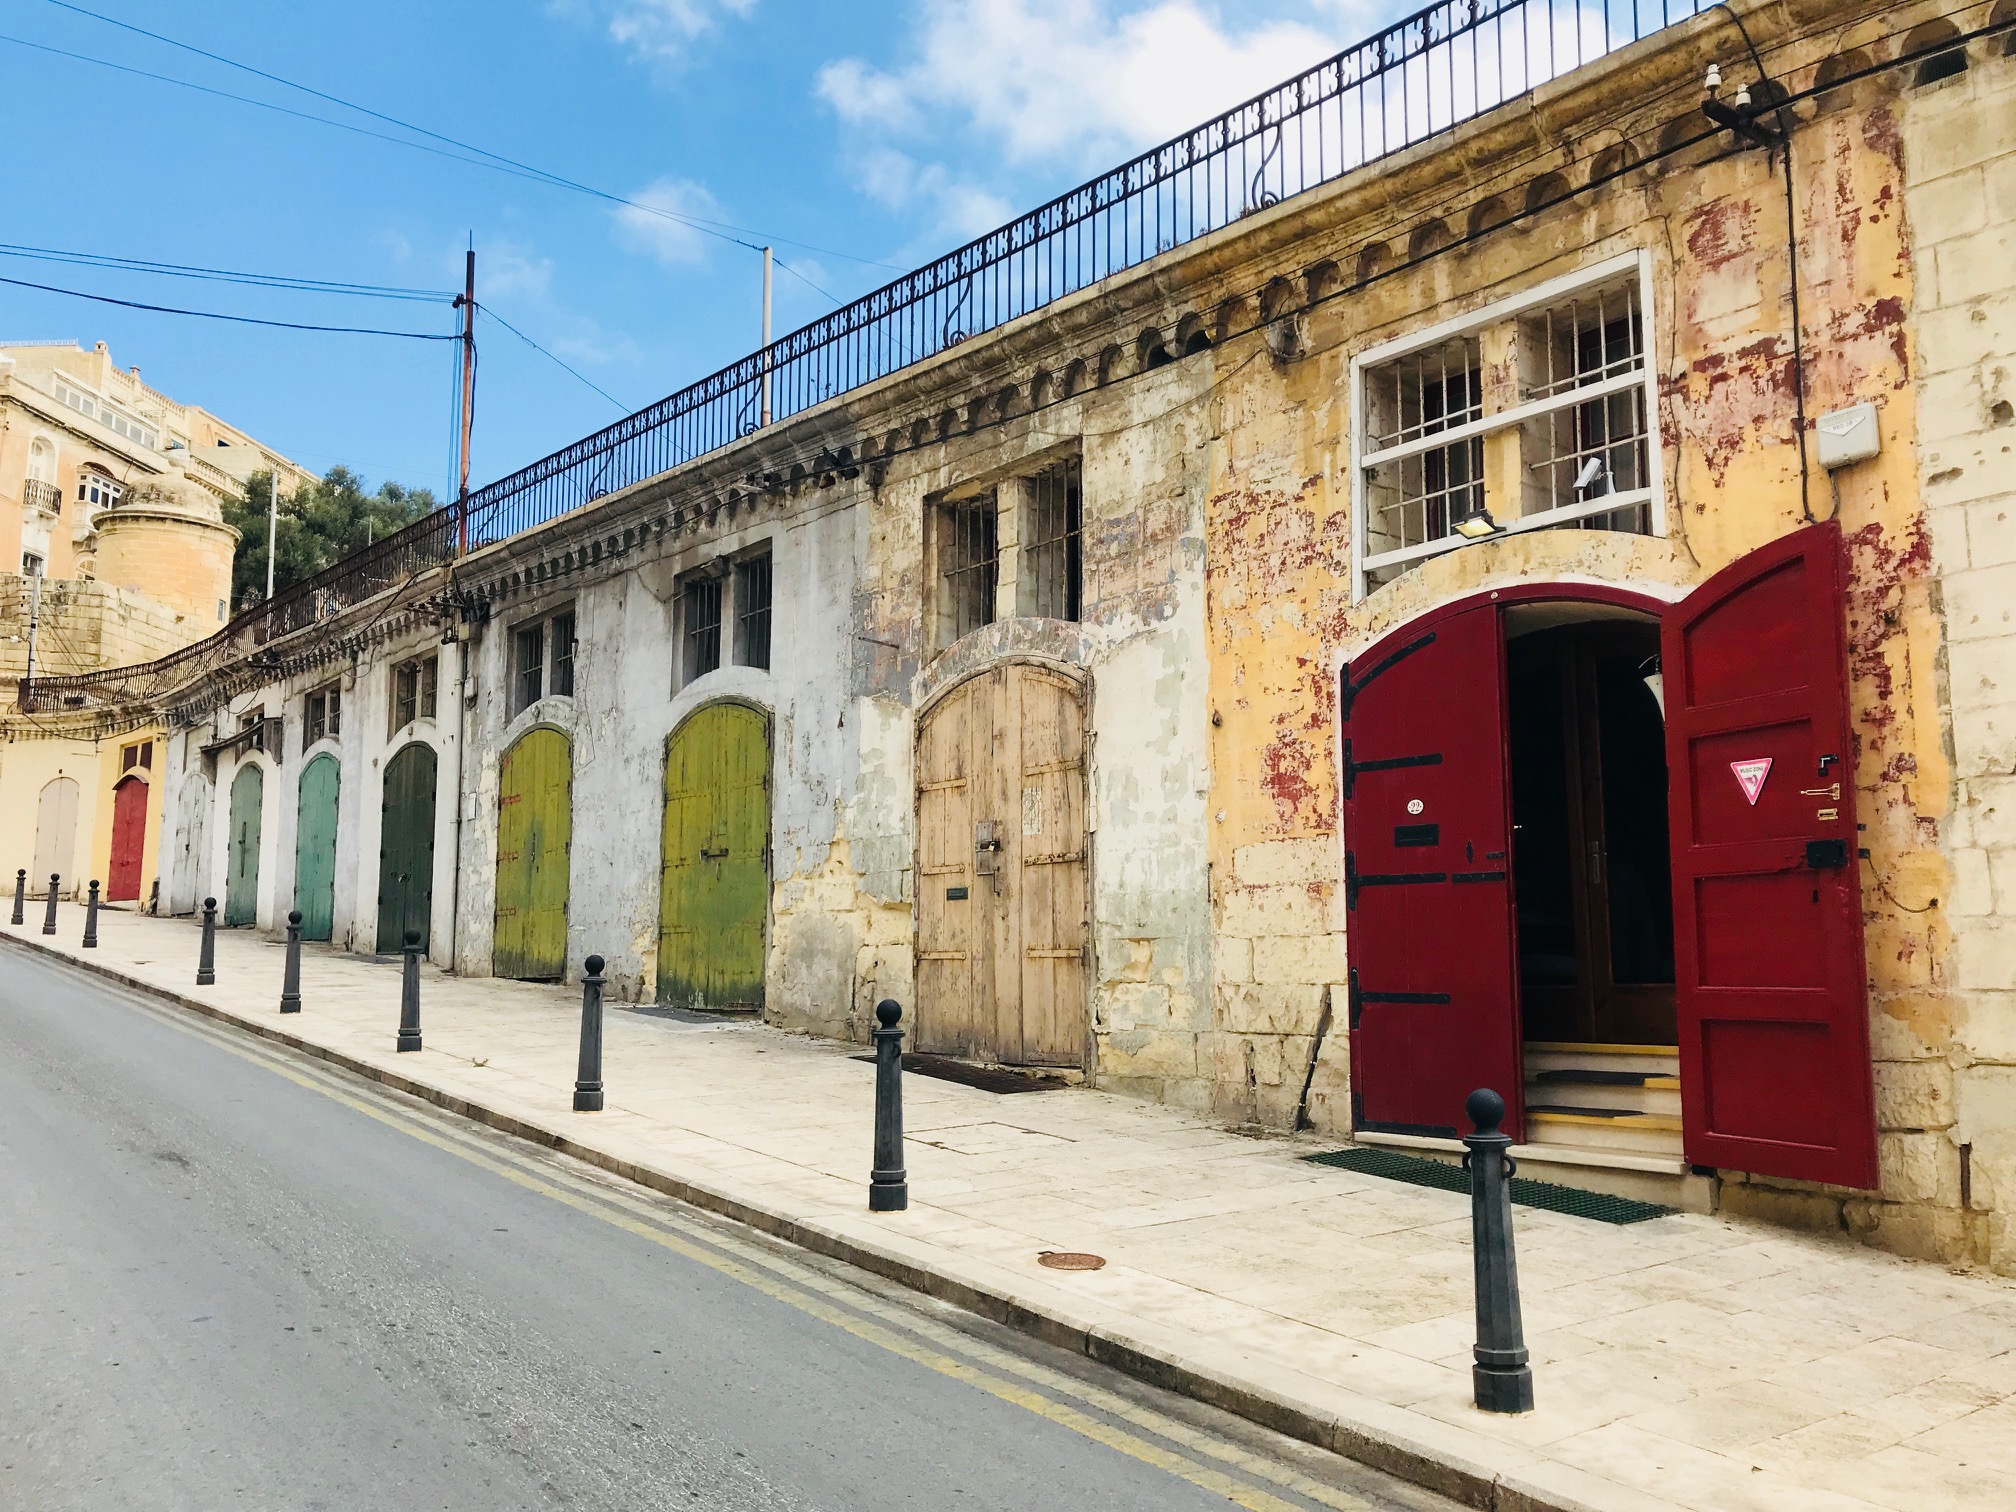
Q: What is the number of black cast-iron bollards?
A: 9